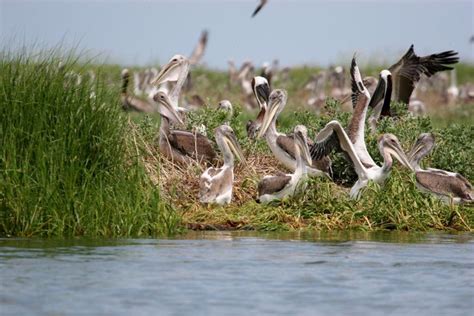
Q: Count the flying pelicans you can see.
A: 1